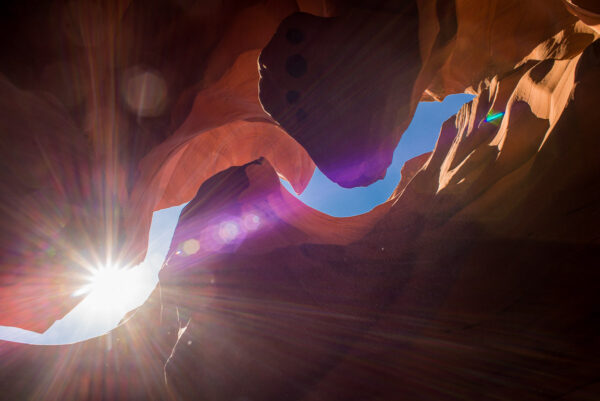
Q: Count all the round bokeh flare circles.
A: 4